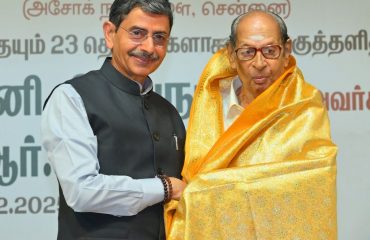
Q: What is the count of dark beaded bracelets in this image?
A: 2